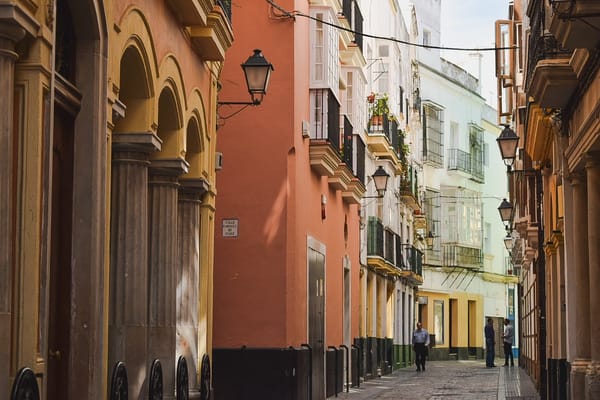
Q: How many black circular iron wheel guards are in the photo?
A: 5